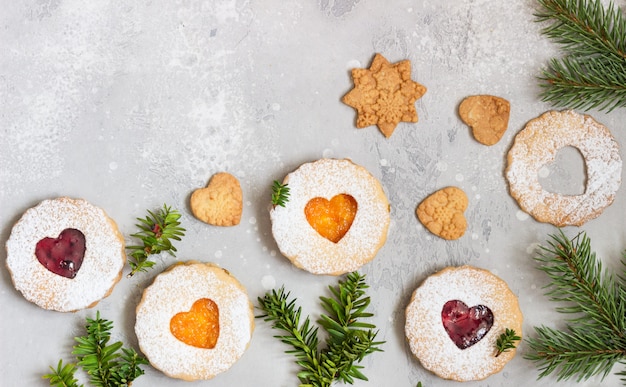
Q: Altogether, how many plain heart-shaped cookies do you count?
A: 3